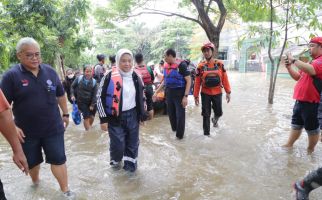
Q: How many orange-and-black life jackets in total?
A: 1